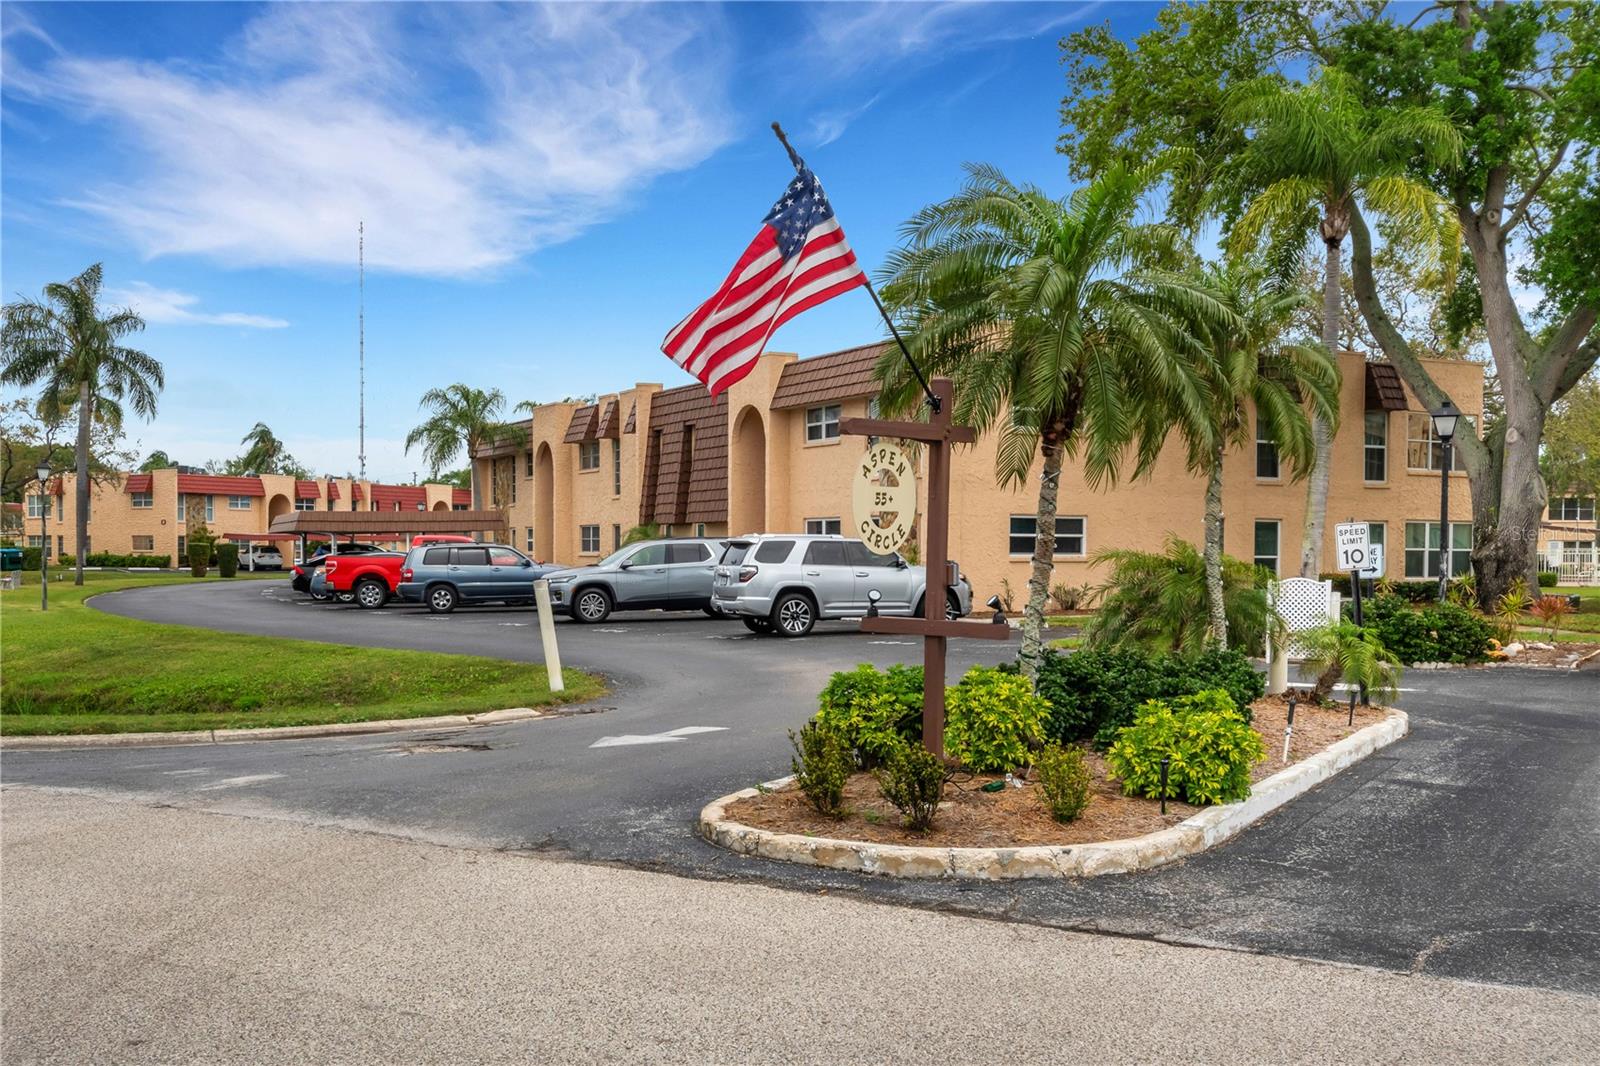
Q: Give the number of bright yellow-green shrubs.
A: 3